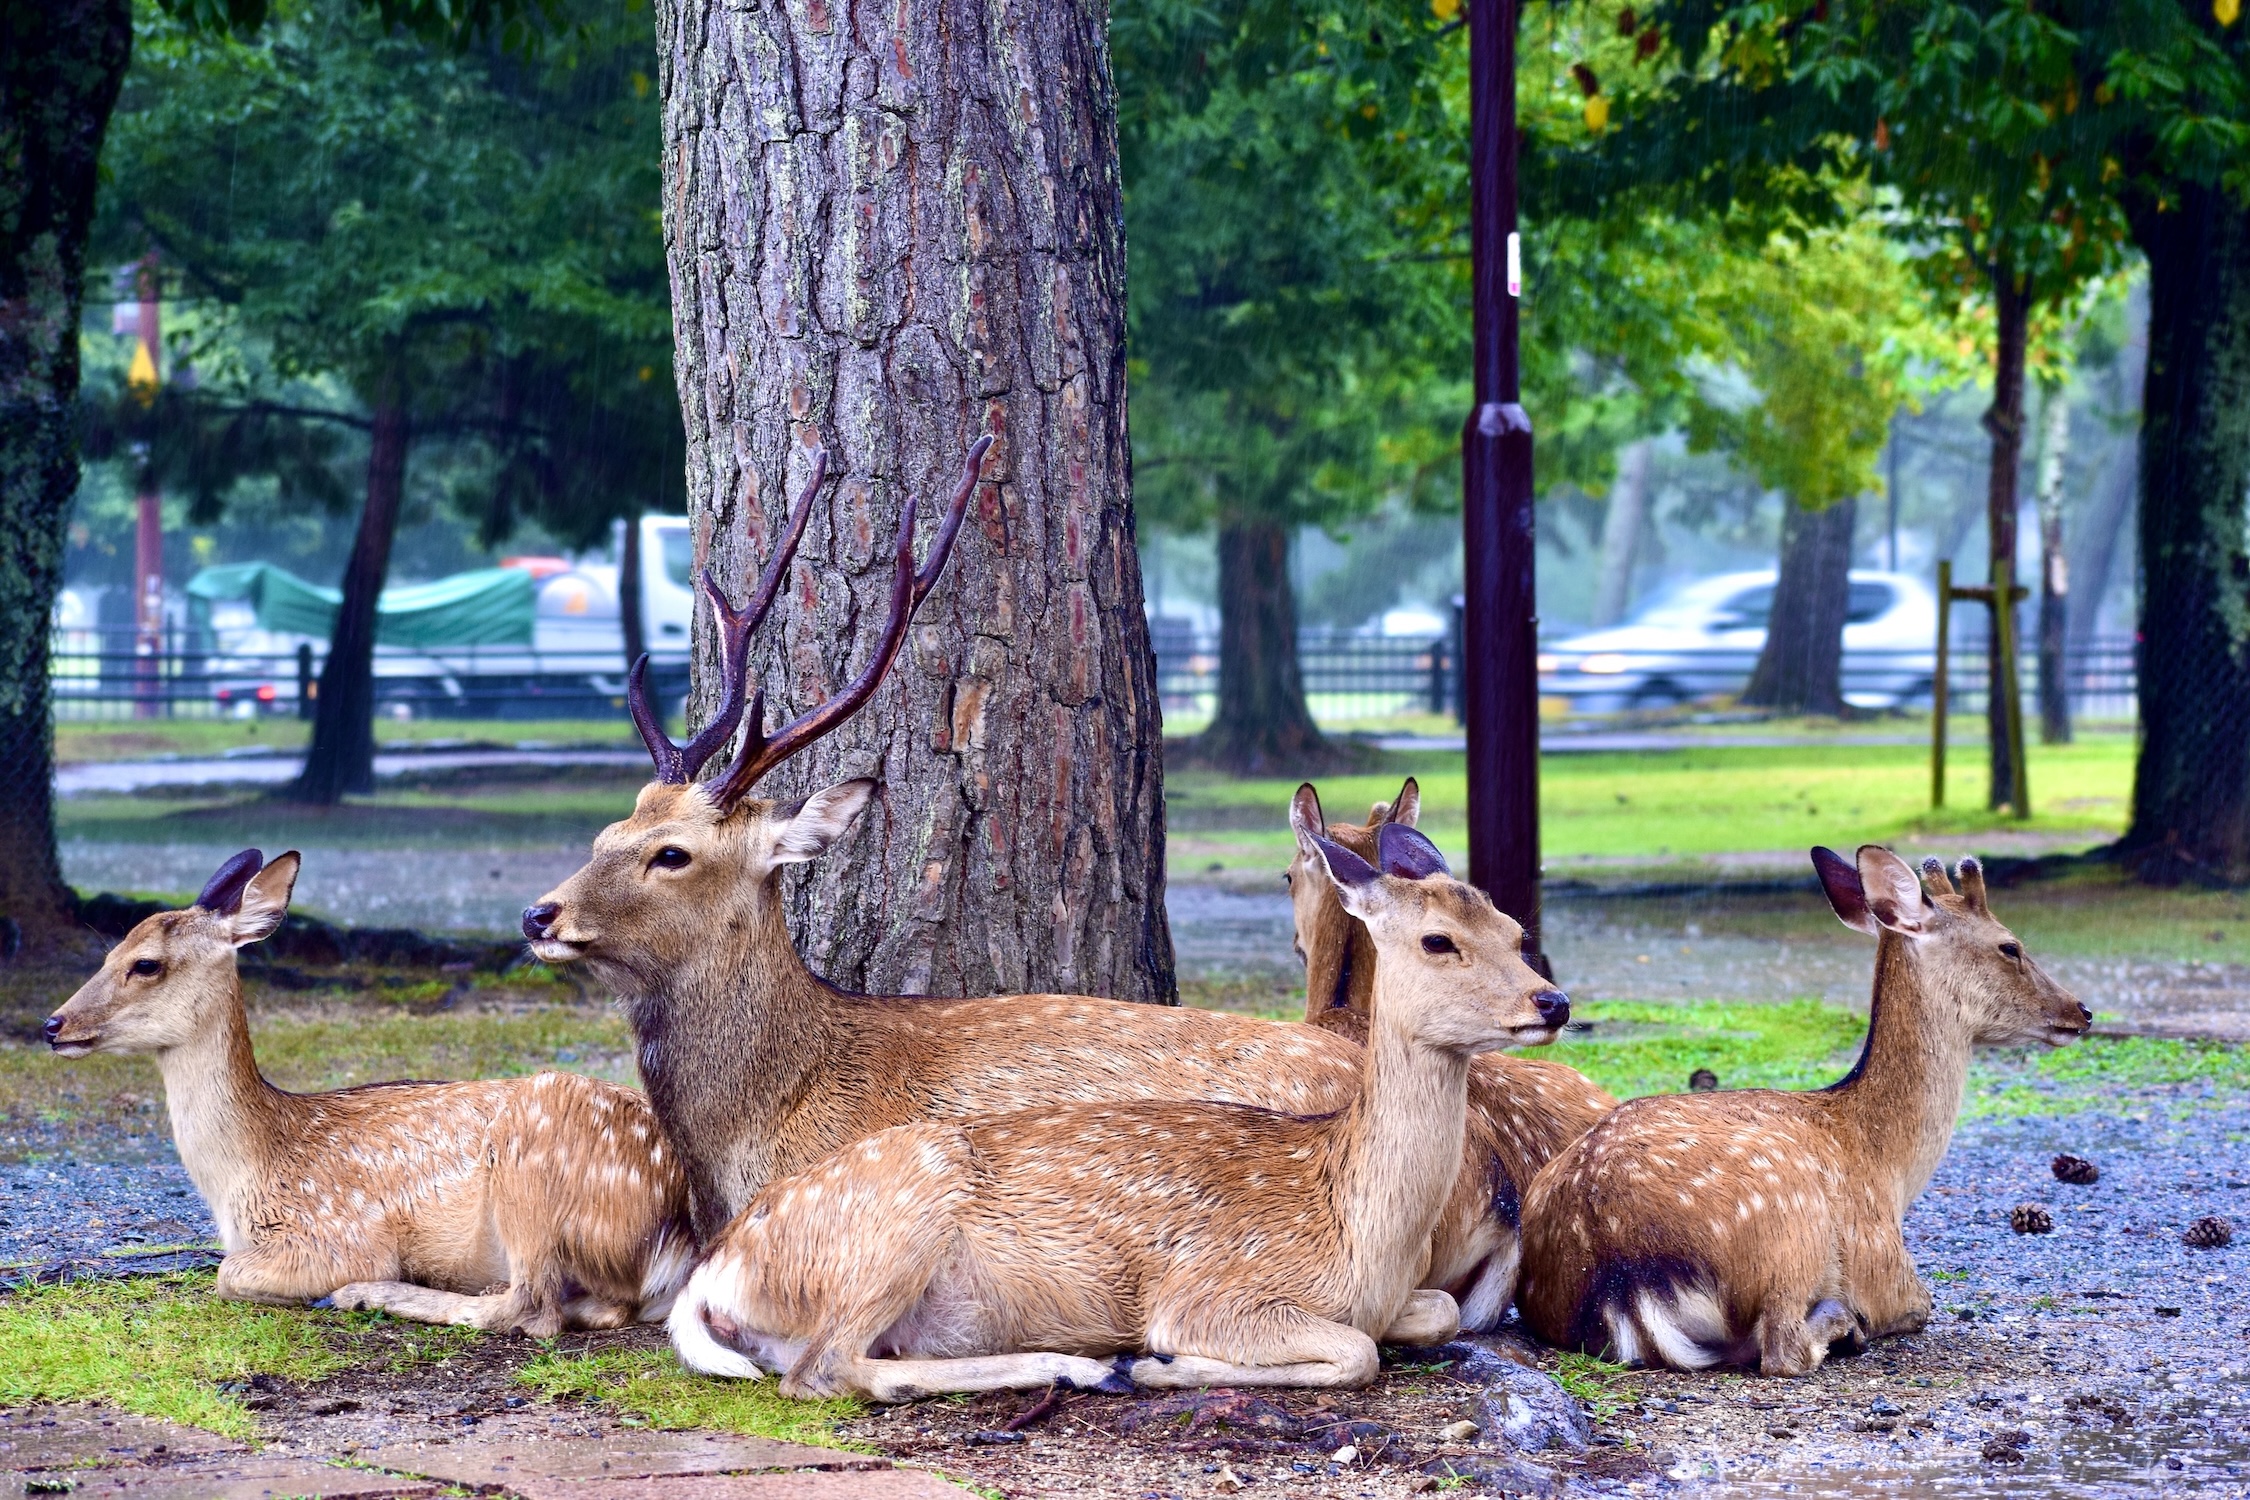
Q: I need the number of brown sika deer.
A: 5